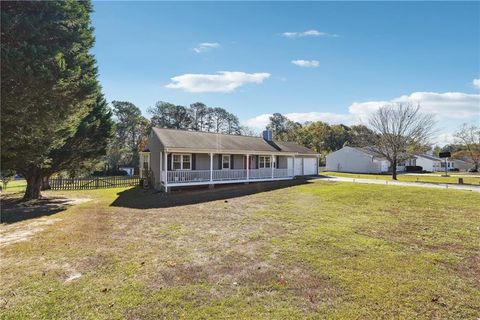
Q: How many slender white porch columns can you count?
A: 5